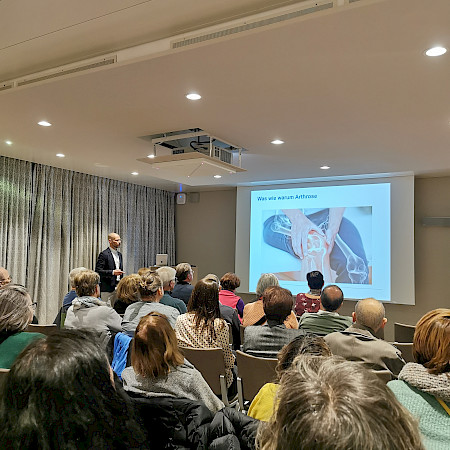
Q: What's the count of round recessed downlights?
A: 10